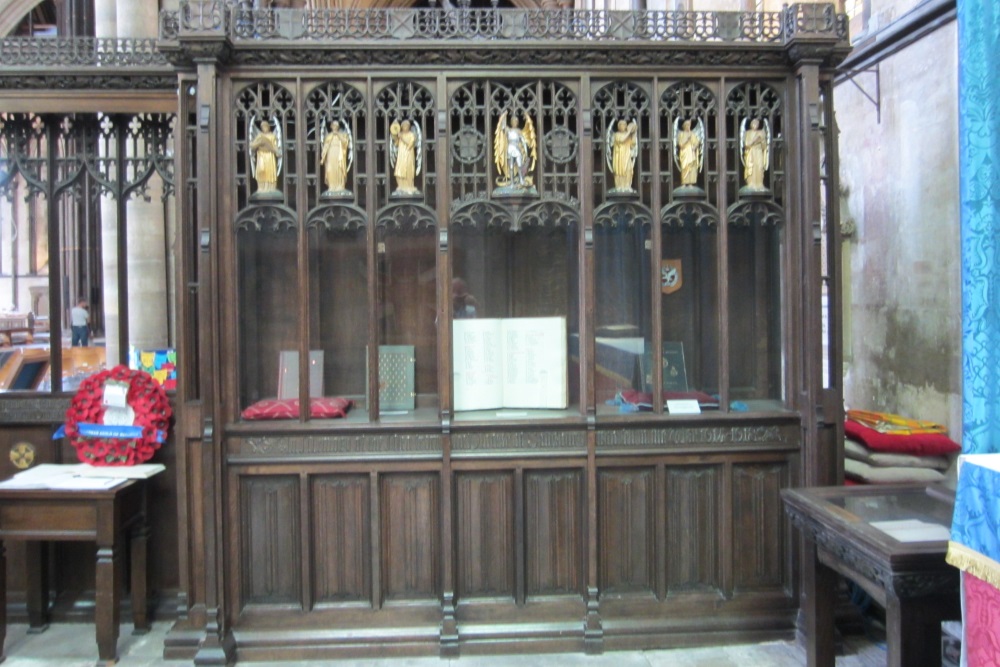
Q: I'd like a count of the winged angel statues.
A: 7